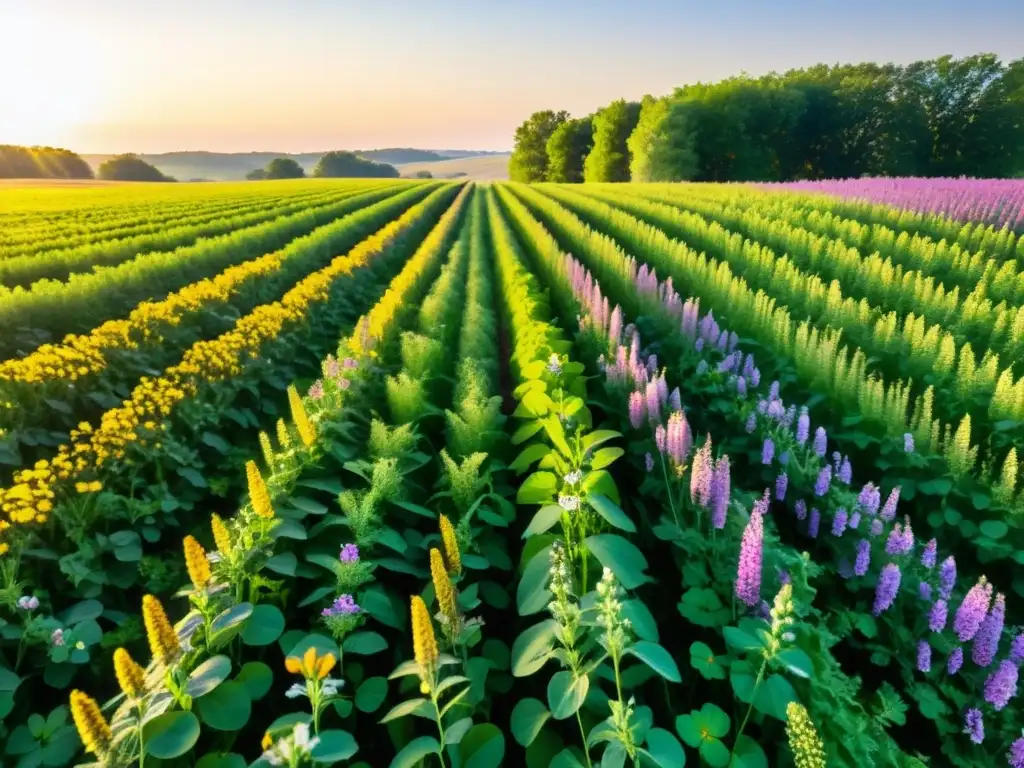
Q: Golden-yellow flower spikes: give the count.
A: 12